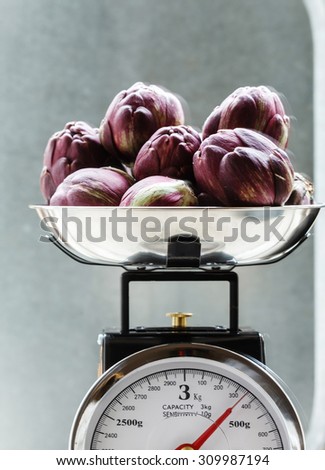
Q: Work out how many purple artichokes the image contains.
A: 8